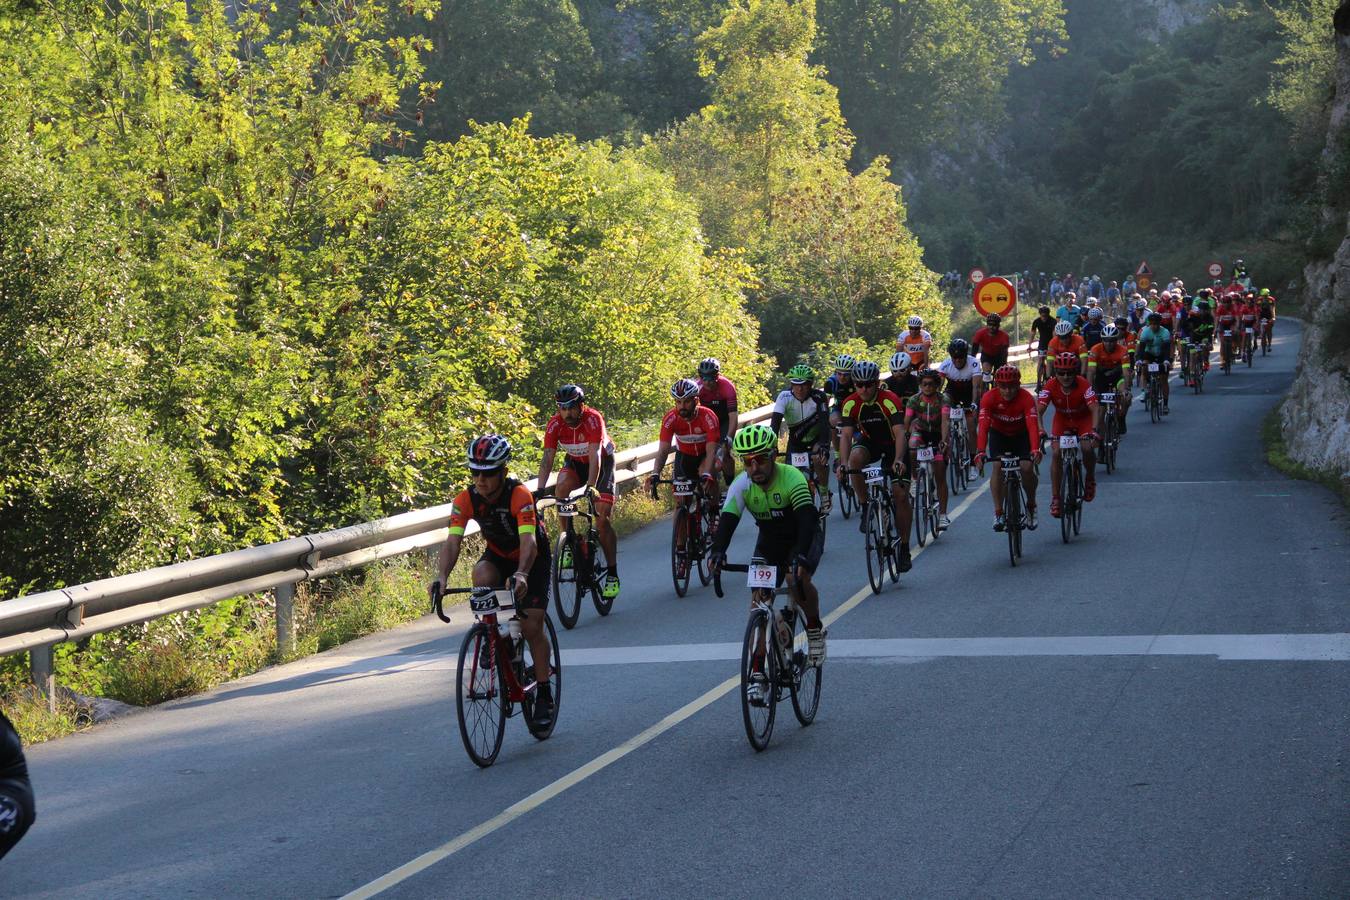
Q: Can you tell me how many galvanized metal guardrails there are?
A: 1